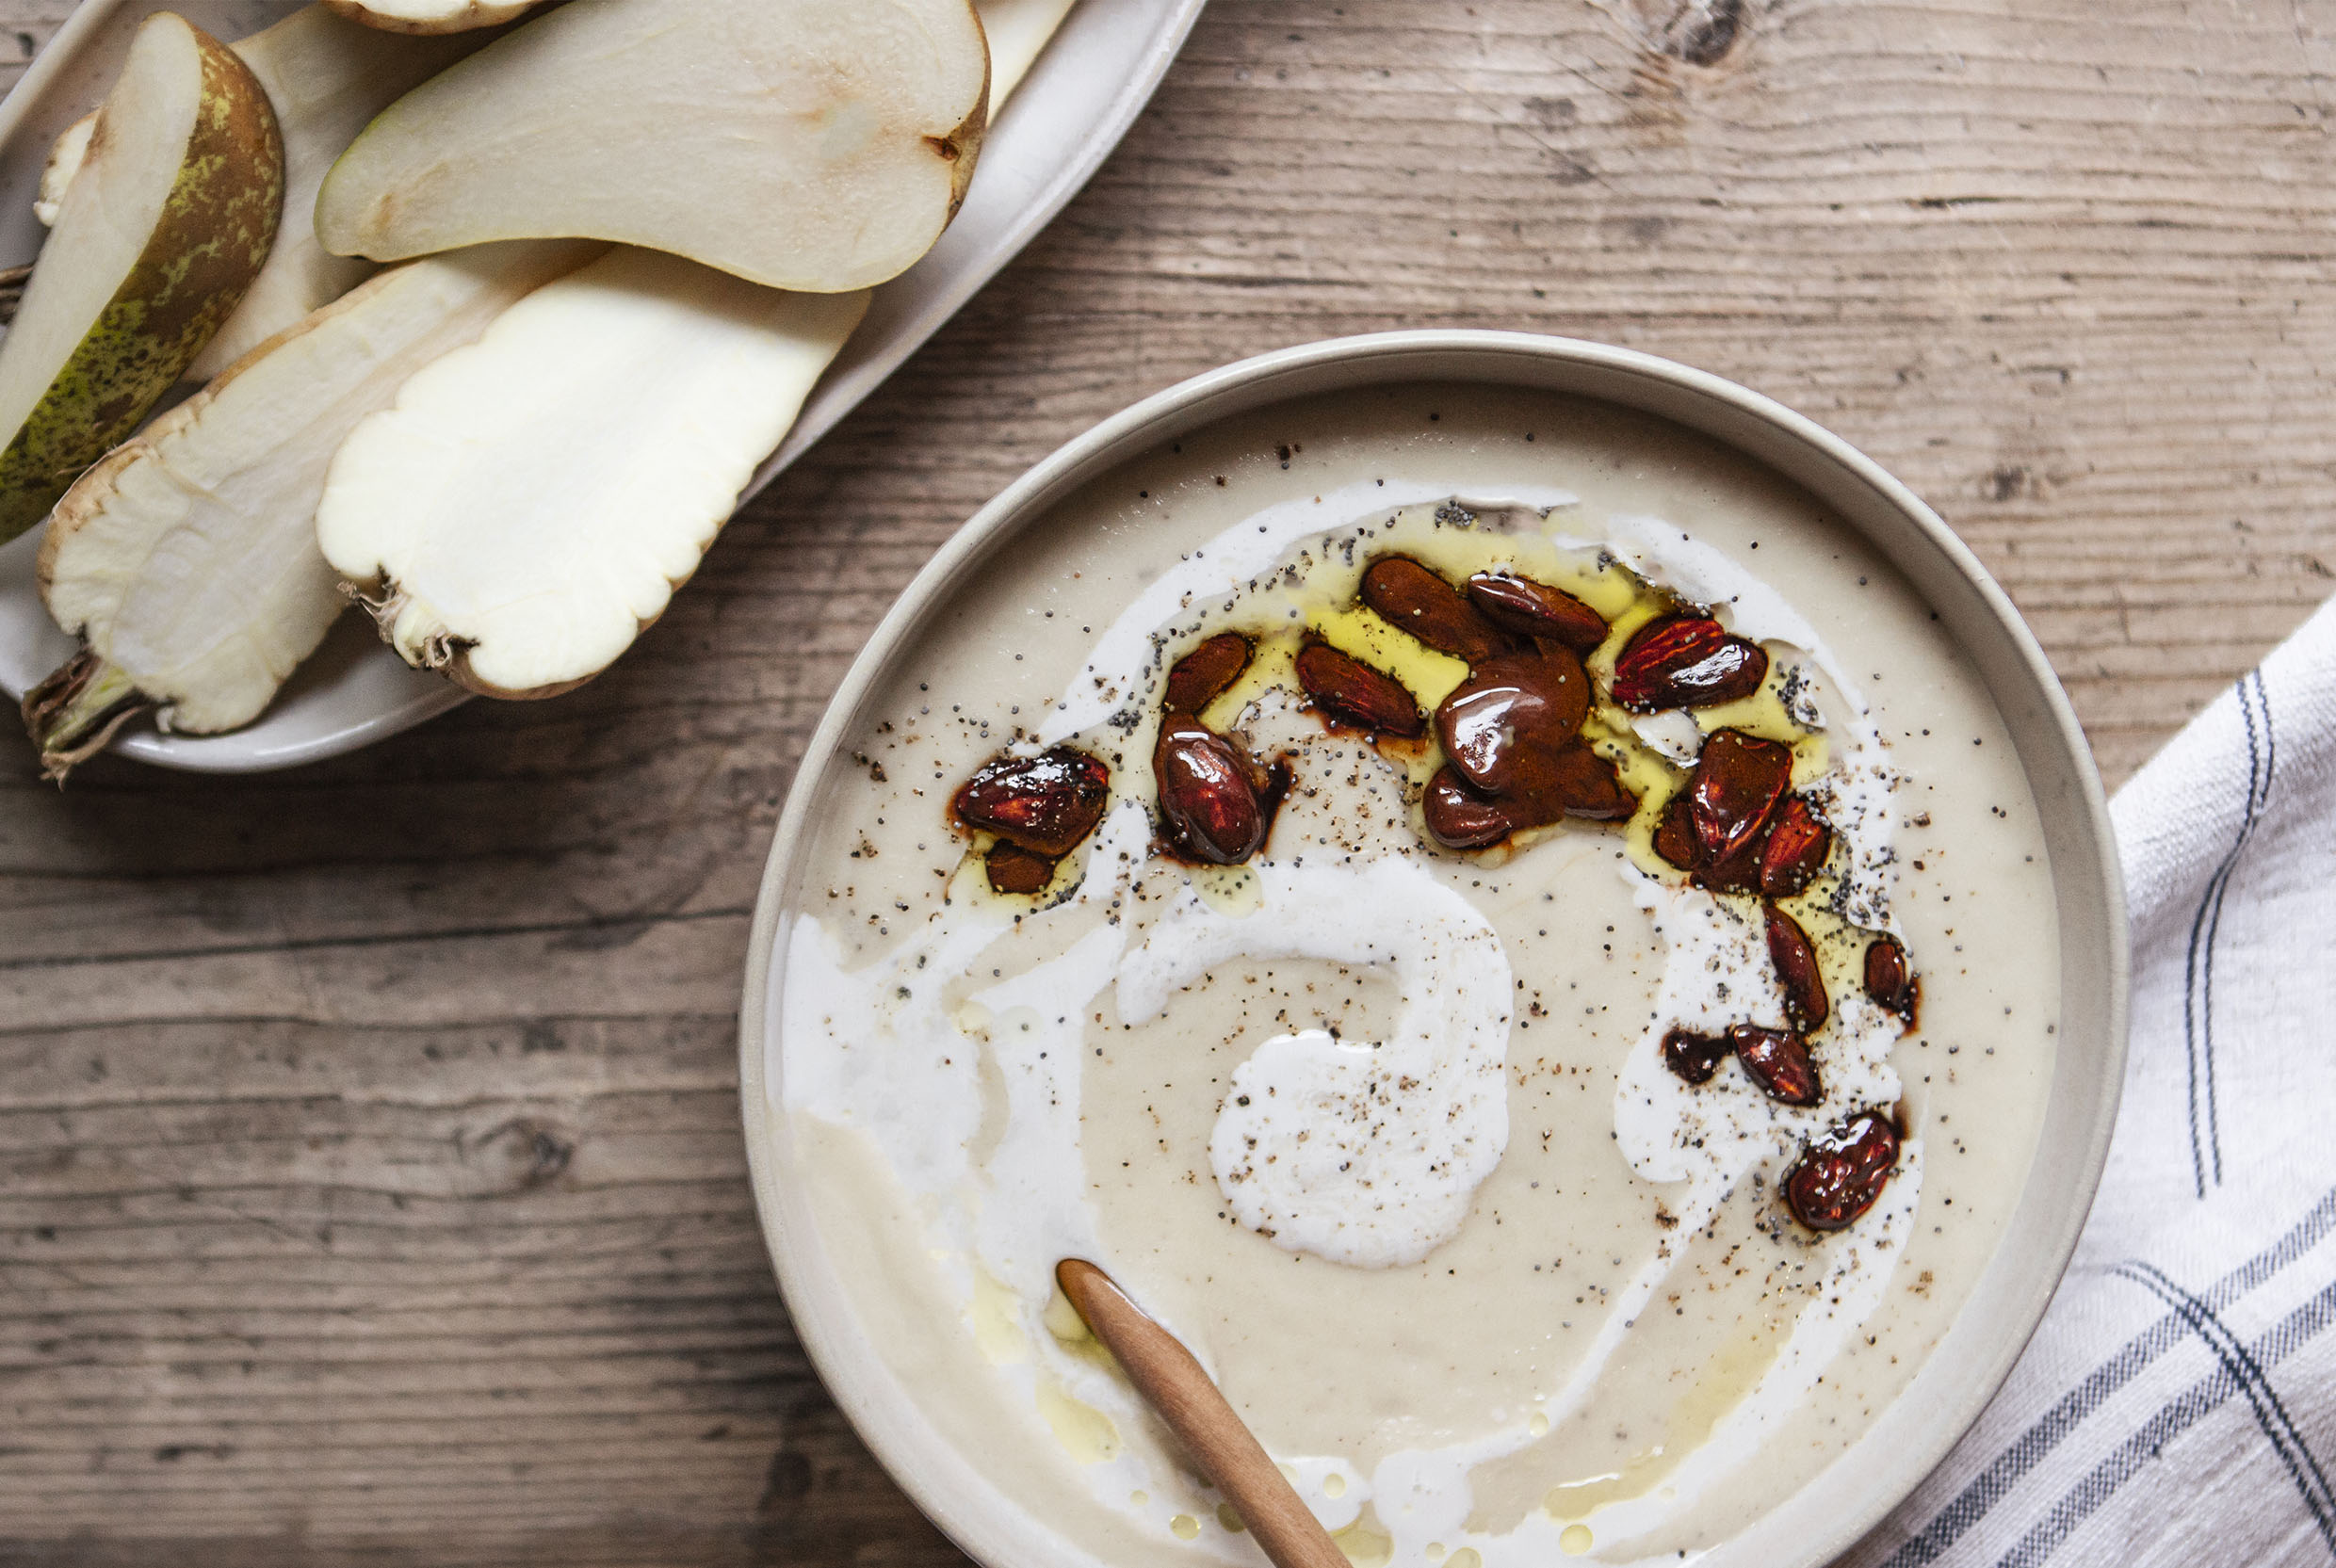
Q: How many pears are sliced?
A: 2